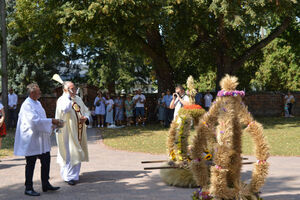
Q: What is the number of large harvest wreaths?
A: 2